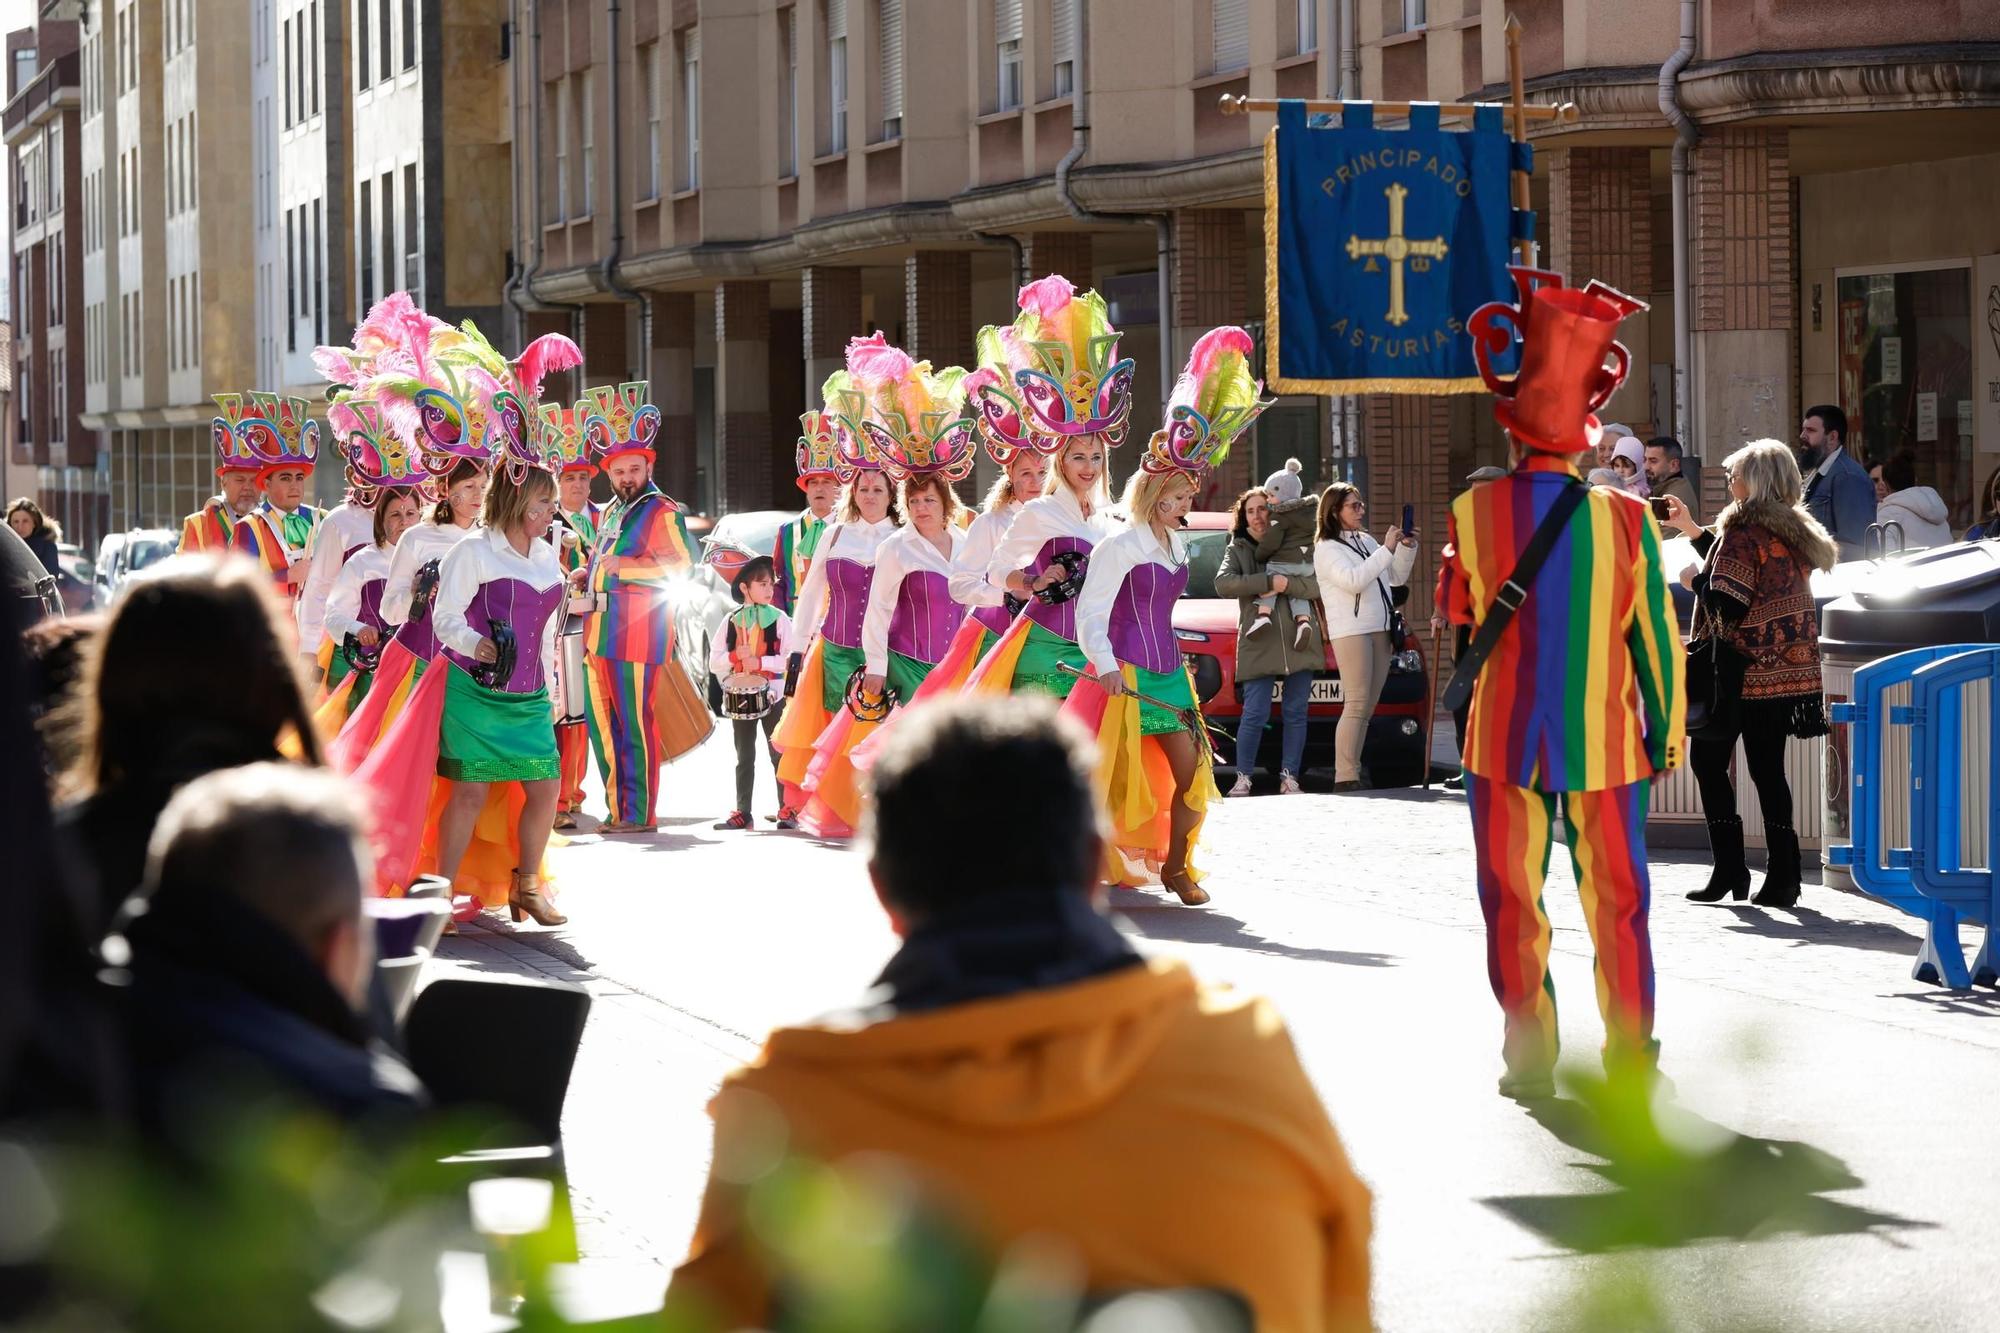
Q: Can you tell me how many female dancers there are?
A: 9